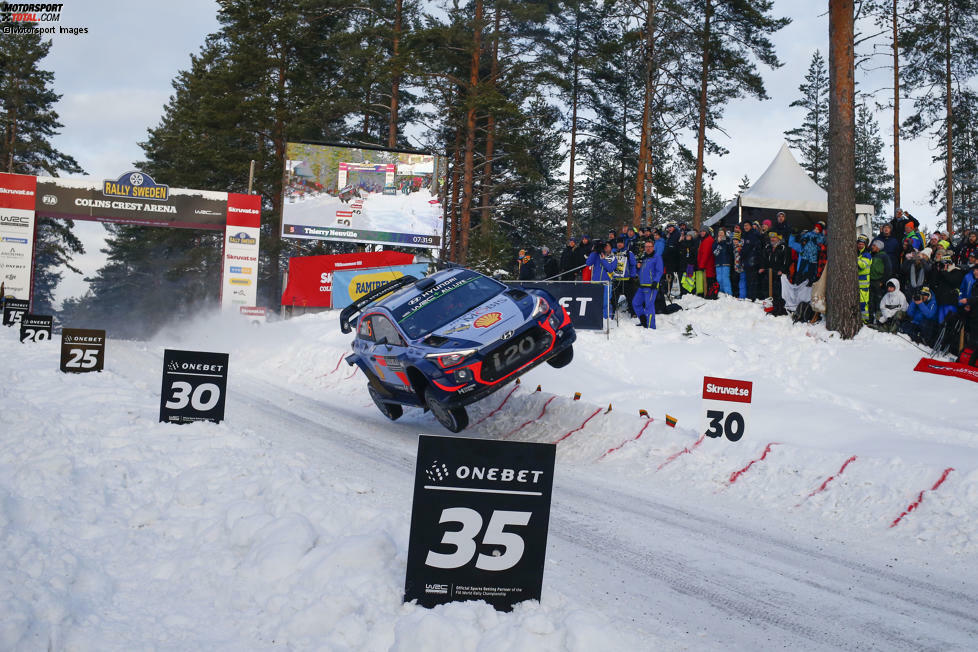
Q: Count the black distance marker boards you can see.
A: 5